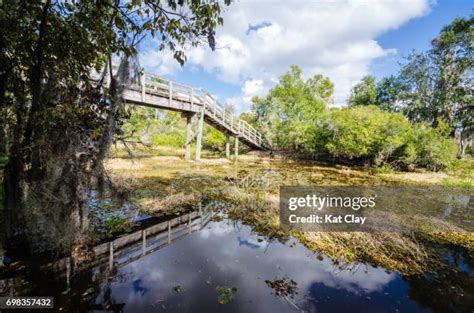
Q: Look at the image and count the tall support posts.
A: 4